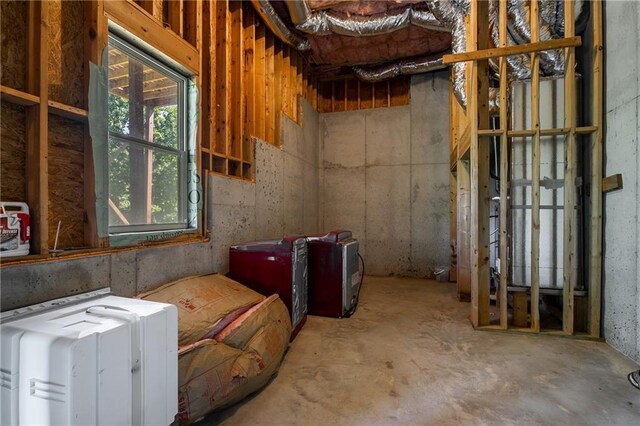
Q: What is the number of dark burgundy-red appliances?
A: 2